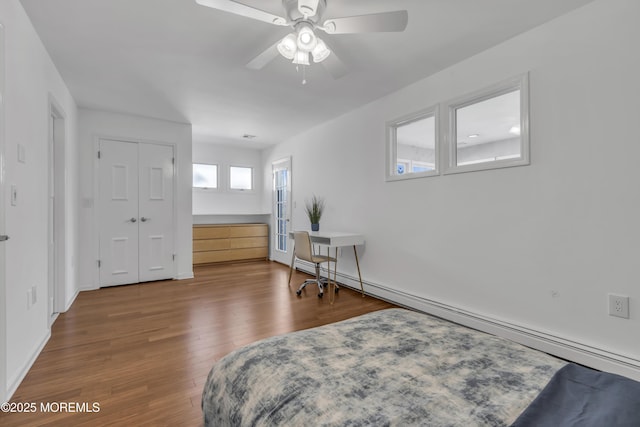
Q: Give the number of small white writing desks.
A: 1